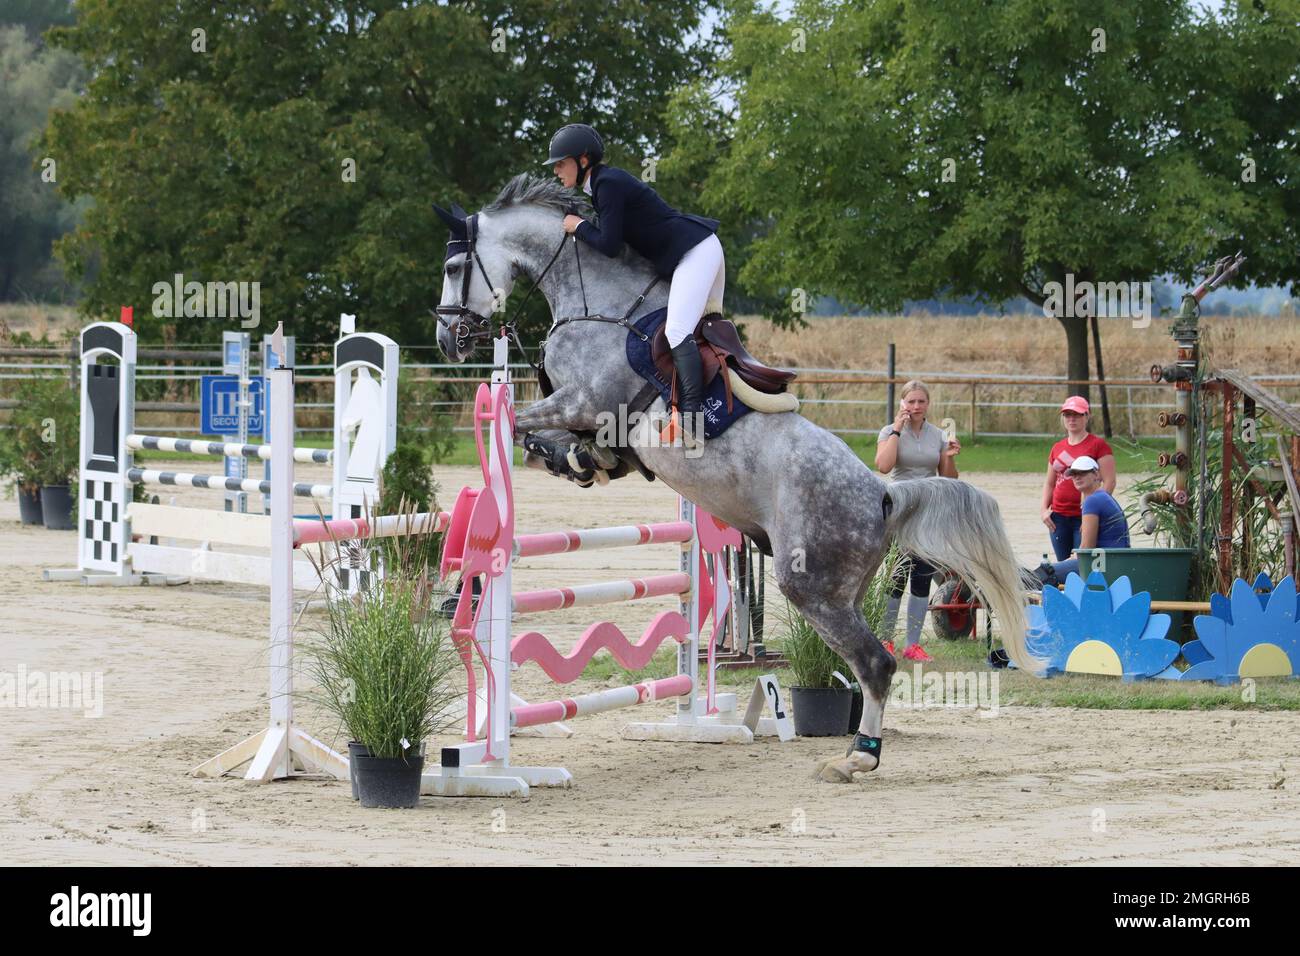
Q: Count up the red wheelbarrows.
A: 1